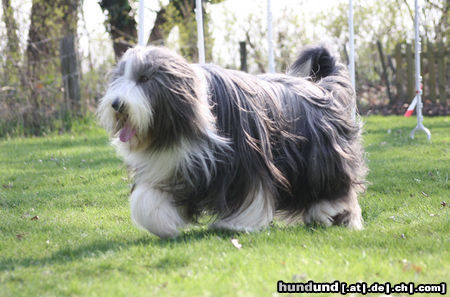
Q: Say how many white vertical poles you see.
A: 5